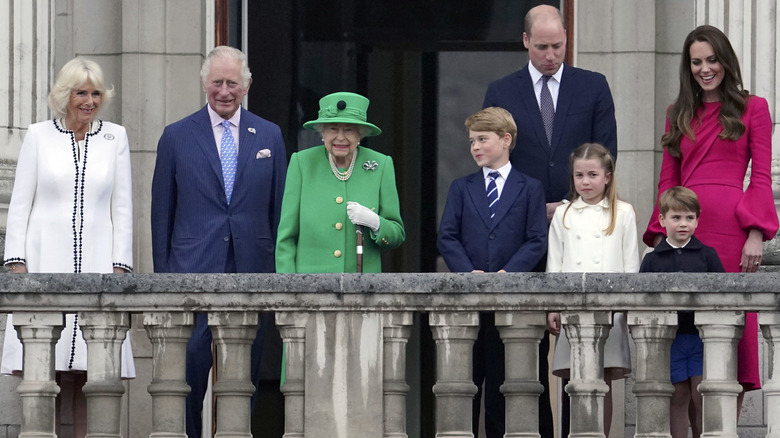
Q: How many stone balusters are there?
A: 12